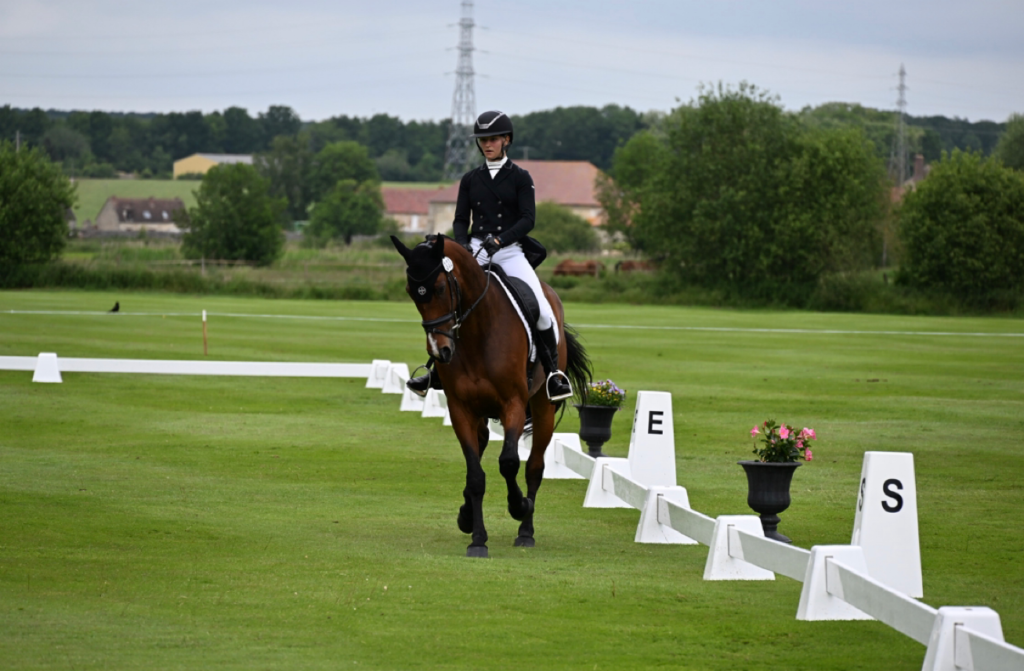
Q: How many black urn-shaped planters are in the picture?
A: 2